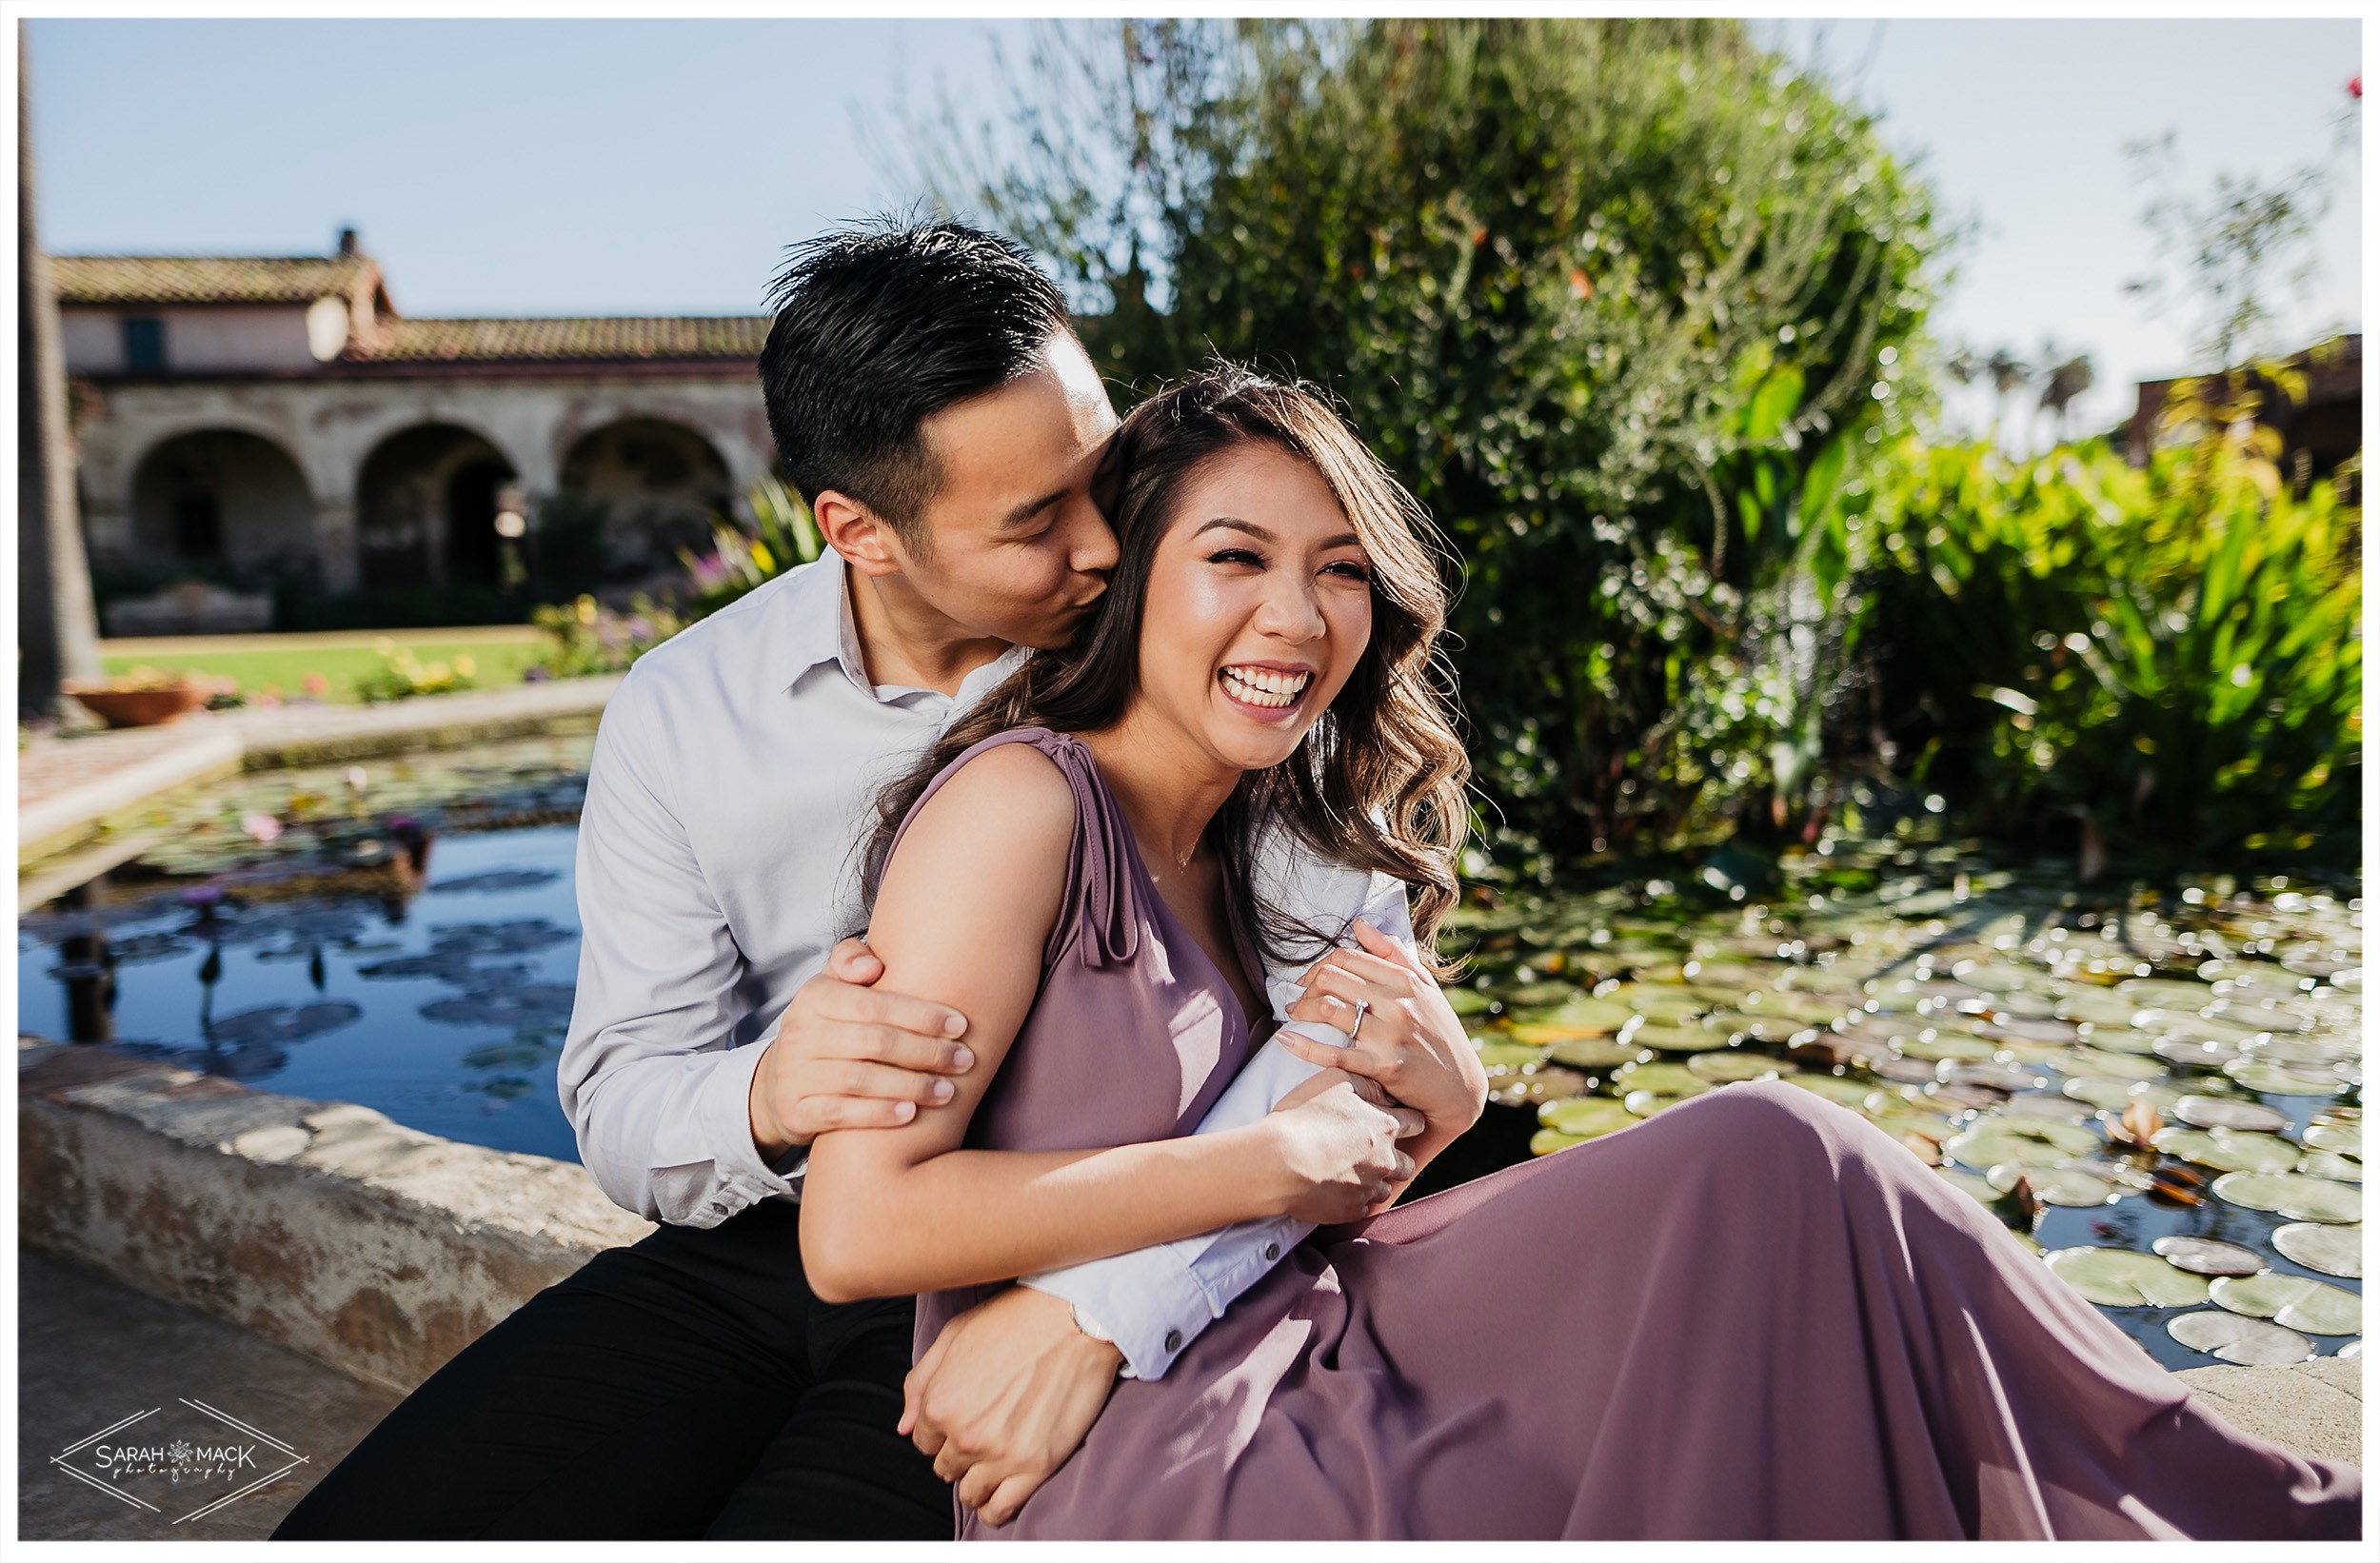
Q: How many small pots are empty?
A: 0